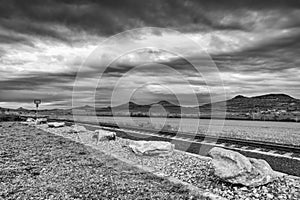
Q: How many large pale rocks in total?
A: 7